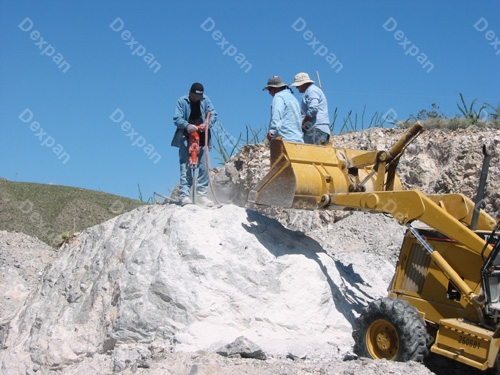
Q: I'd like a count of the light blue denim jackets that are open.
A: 1